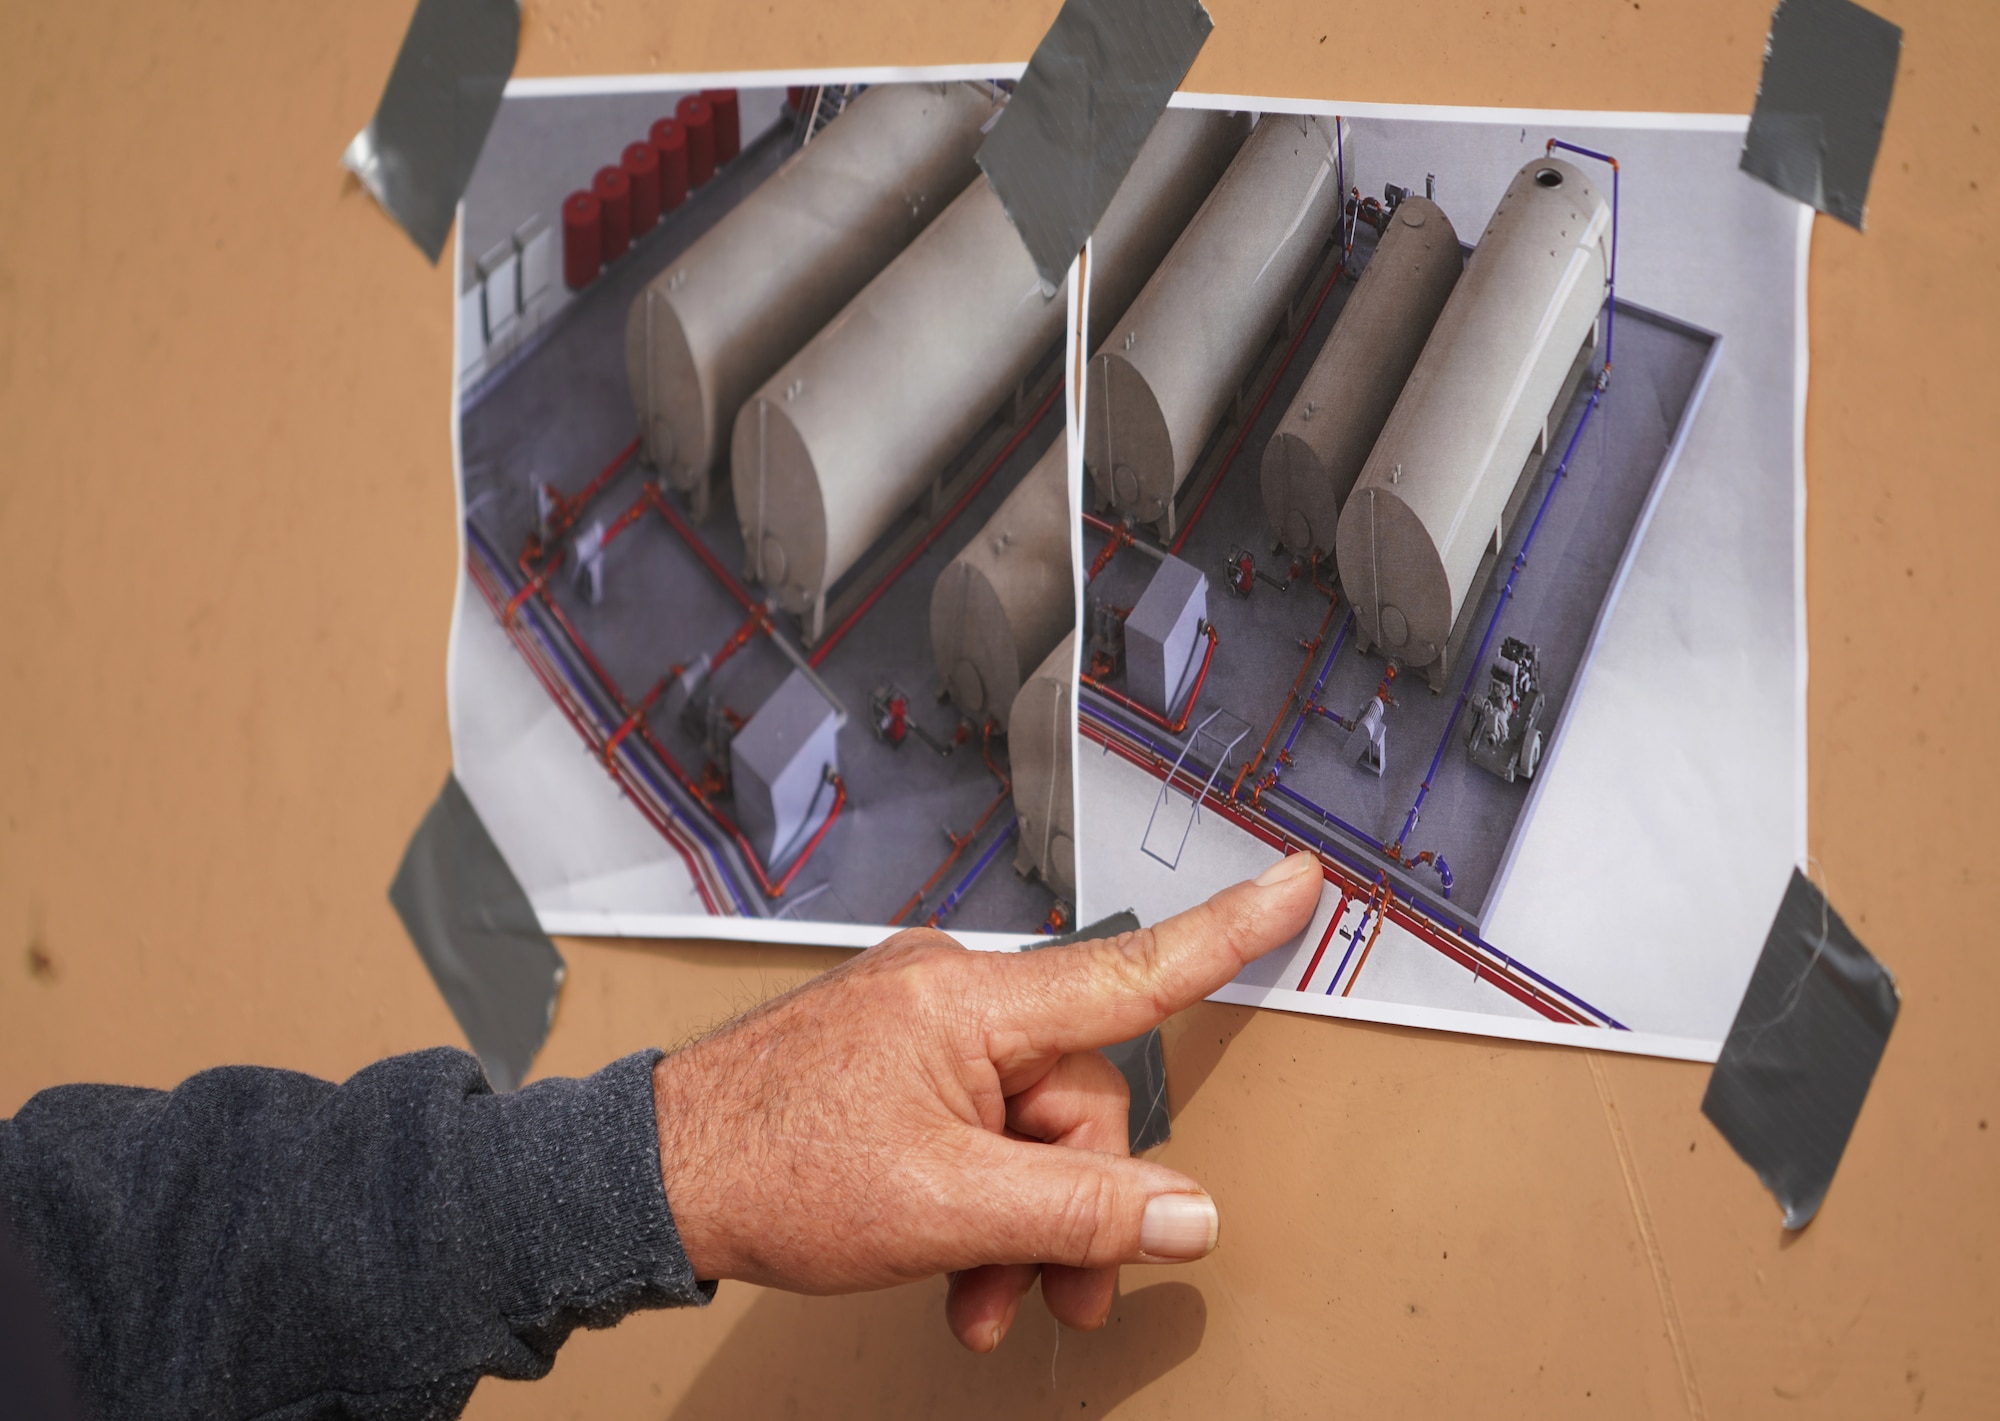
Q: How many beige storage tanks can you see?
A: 8